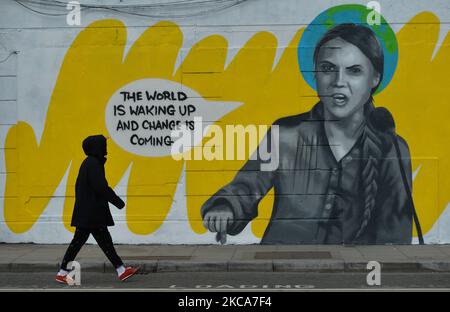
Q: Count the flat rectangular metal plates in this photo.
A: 2